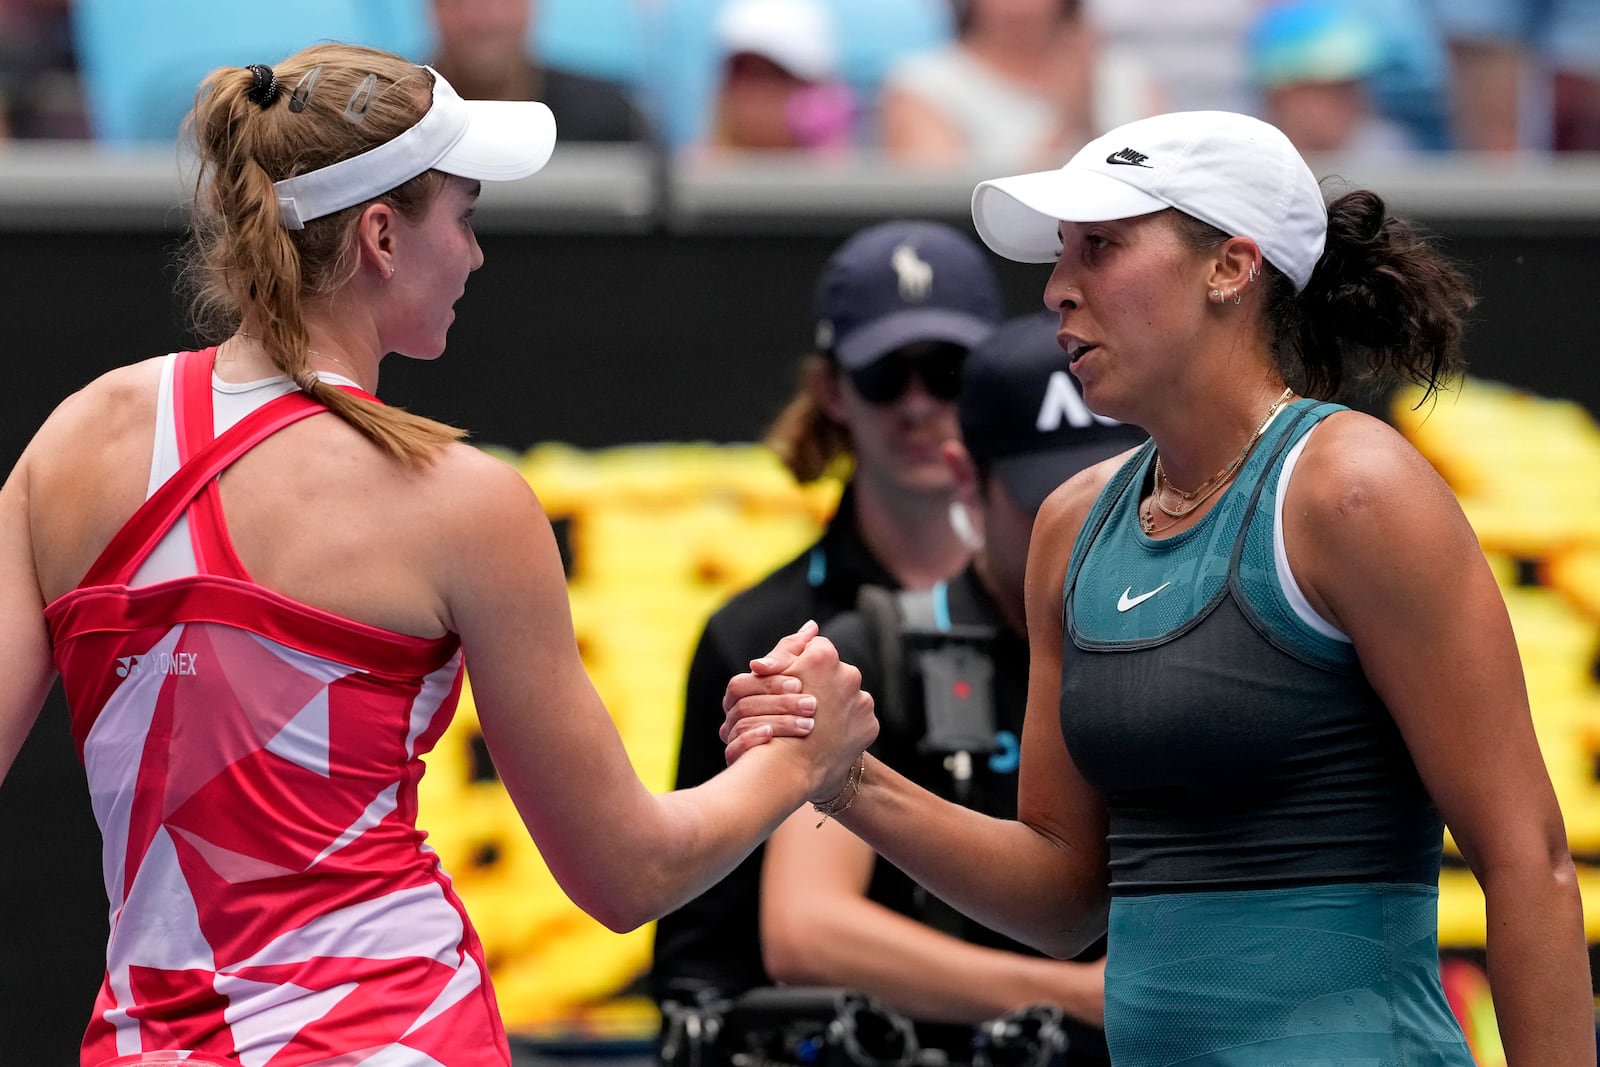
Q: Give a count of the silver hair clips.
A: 2